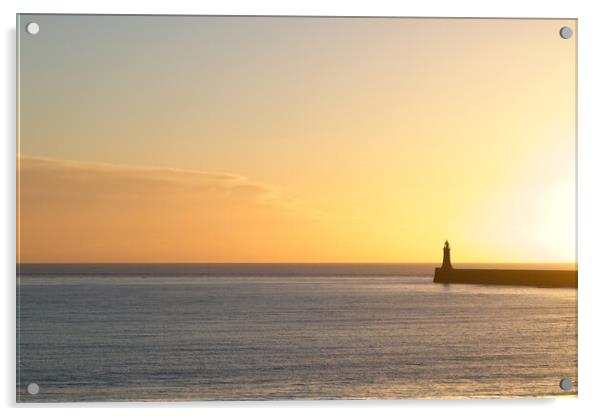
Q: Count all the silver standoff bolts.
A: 4